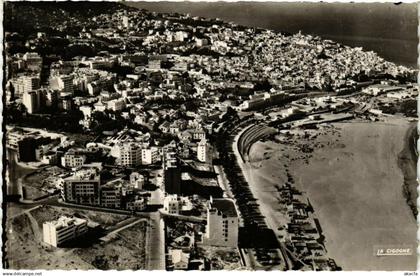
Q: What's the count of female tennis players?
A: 0